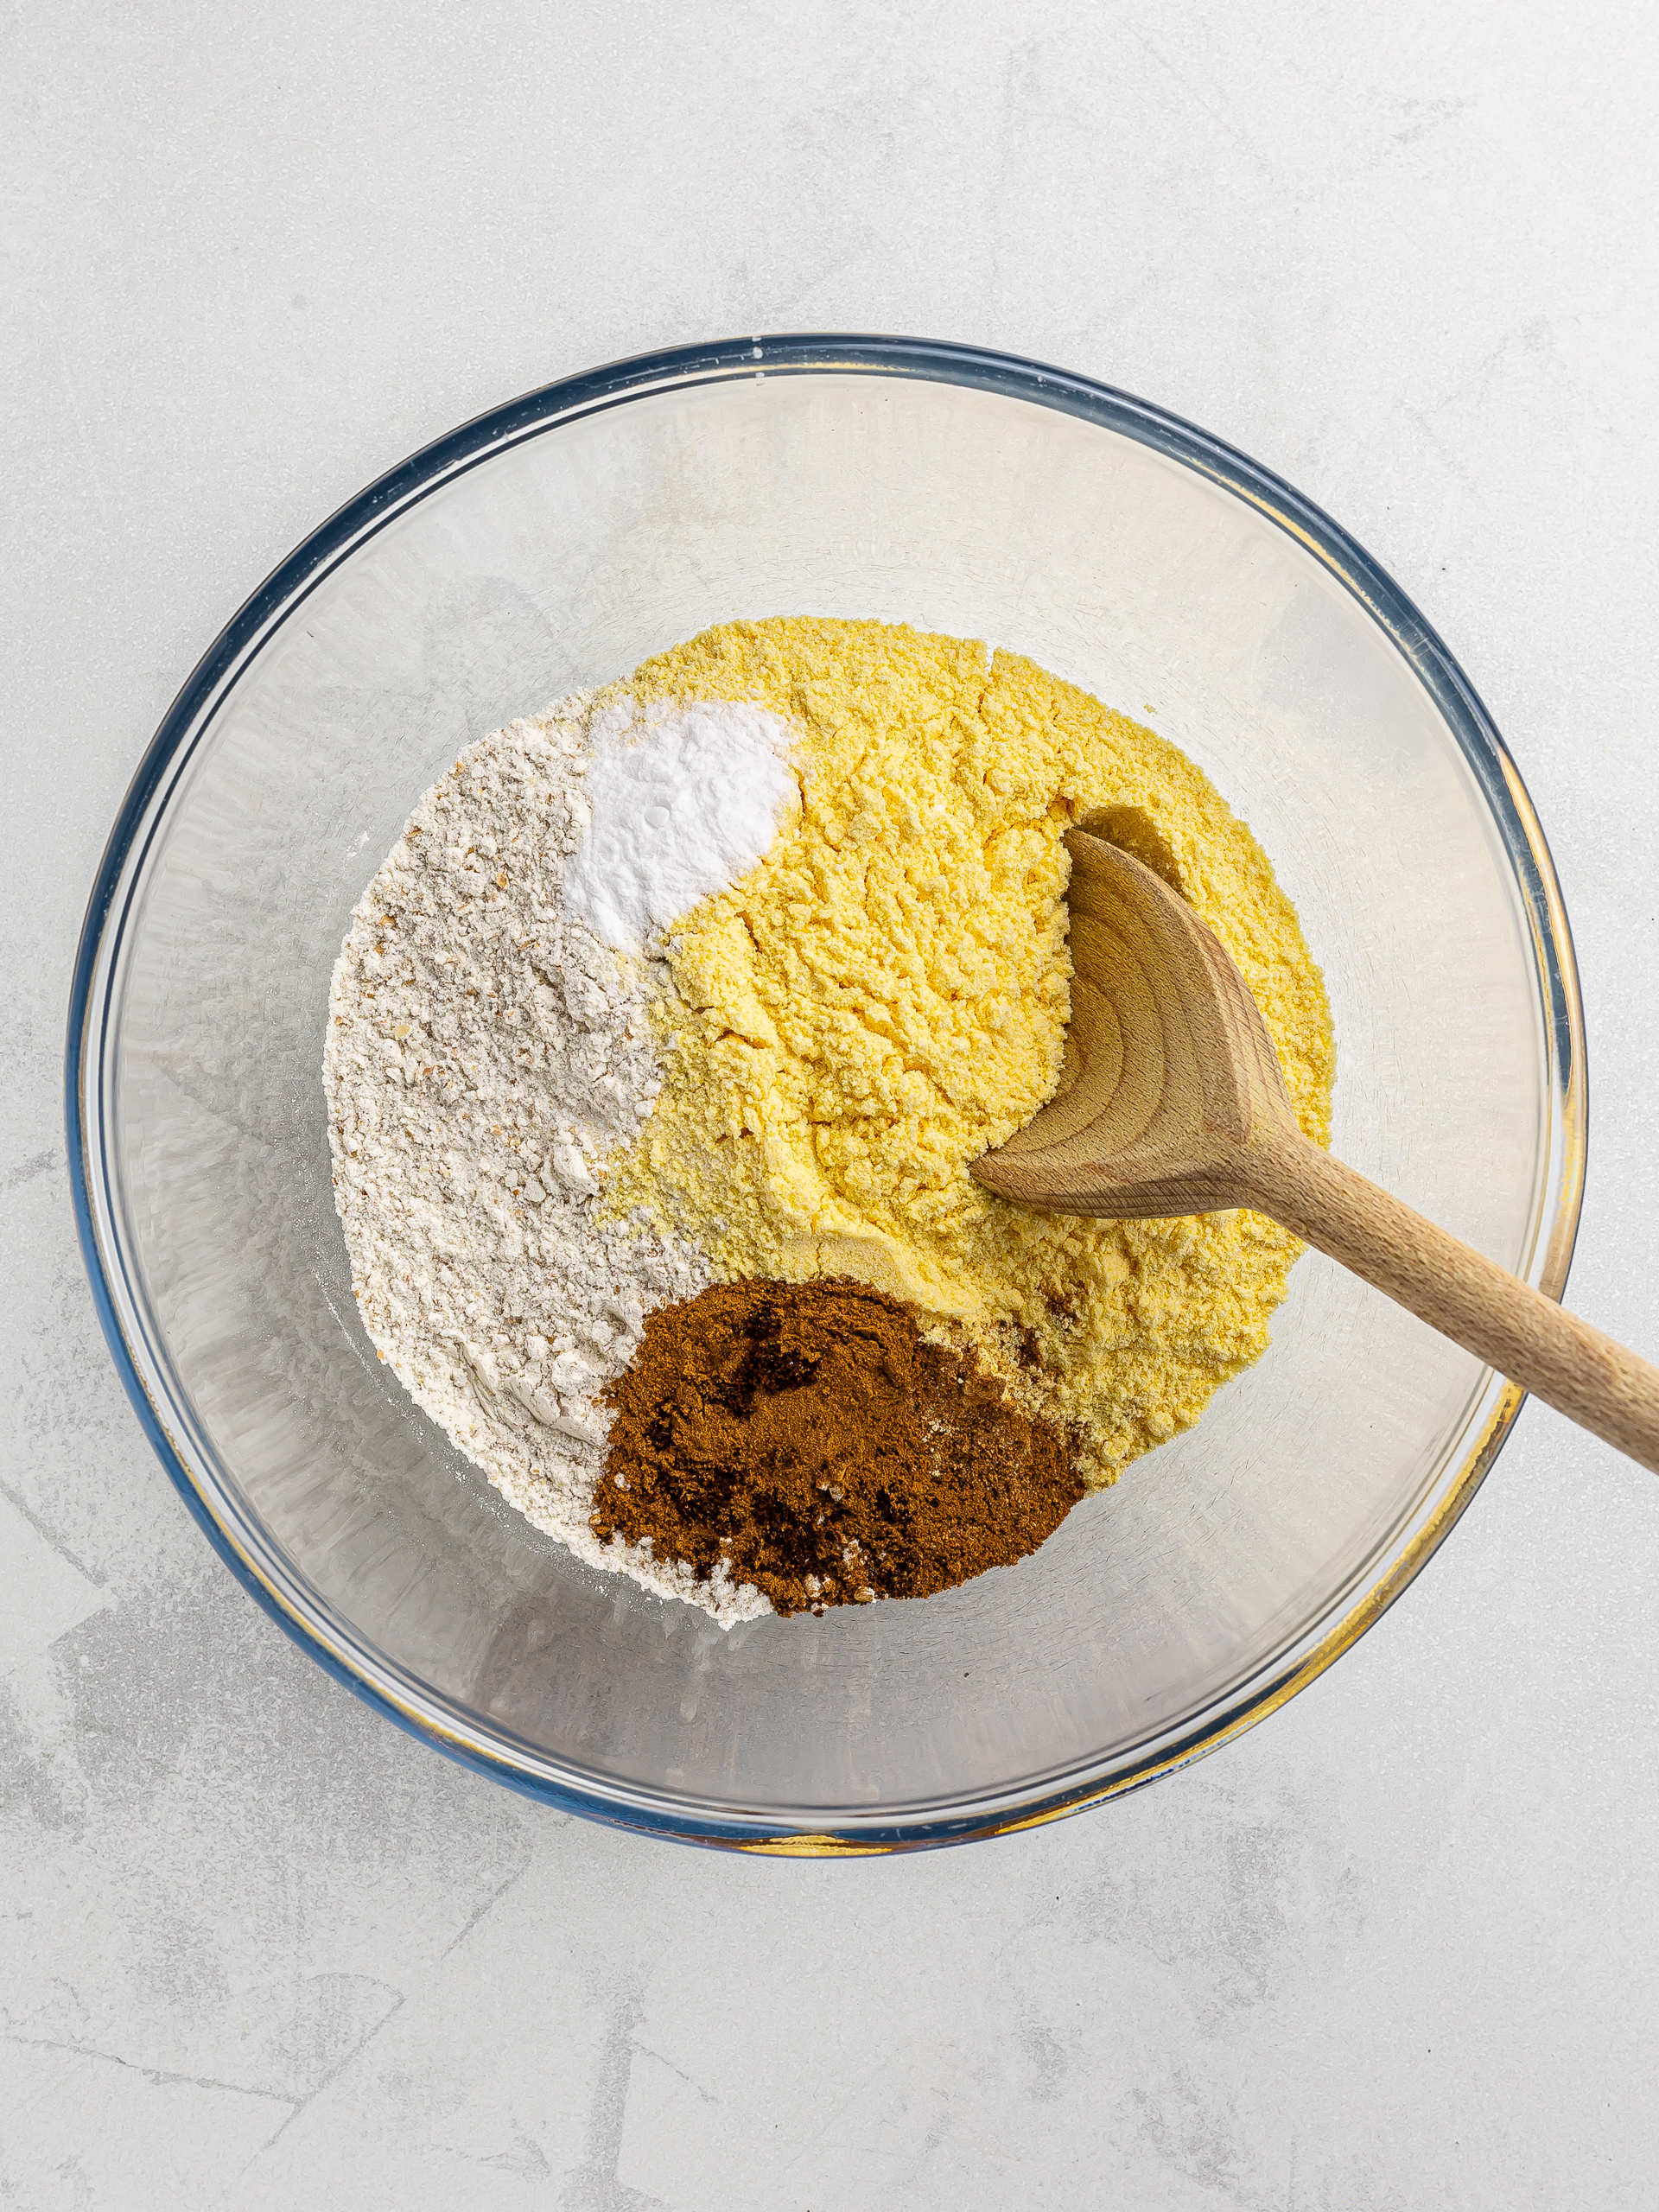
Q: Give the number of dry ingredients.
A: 4